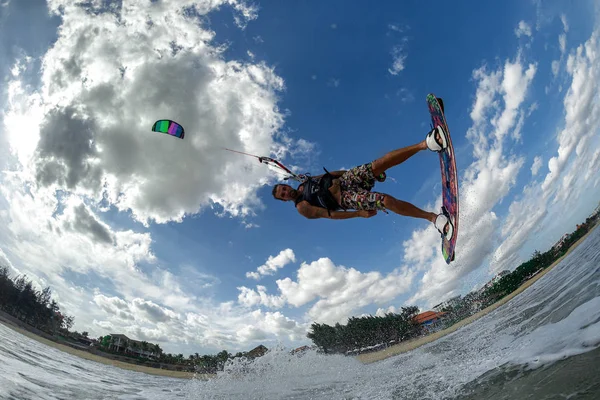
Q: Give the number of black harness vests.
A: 1